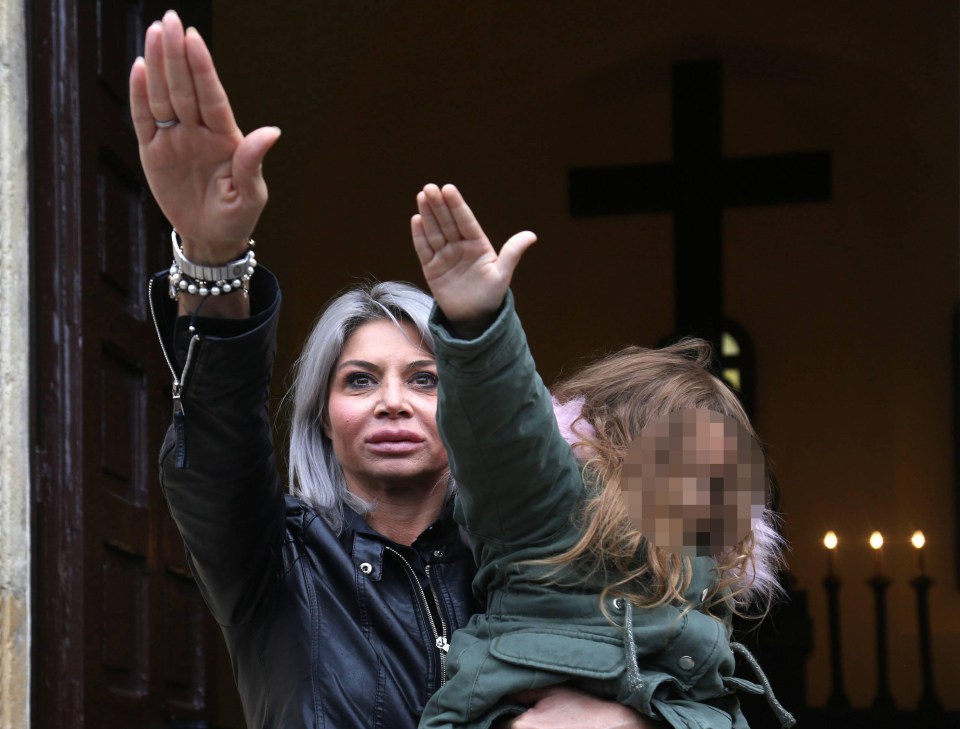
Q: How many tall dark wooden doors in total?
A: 1